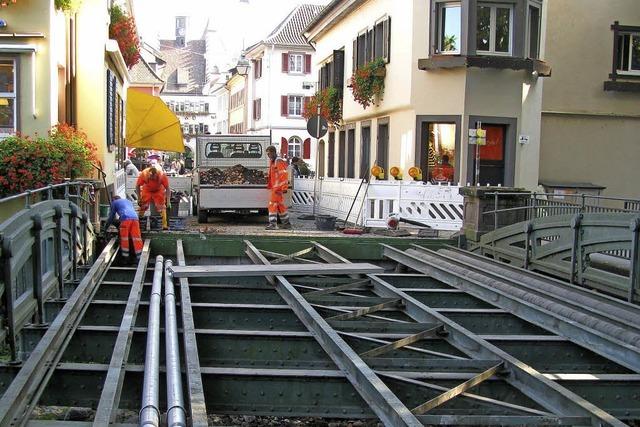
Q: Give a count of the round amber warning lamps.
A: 3